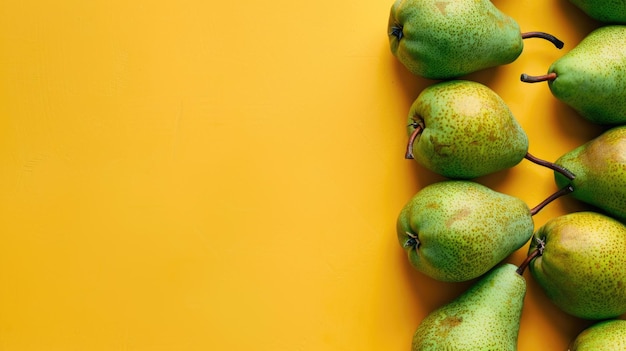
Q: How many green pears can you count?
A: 9